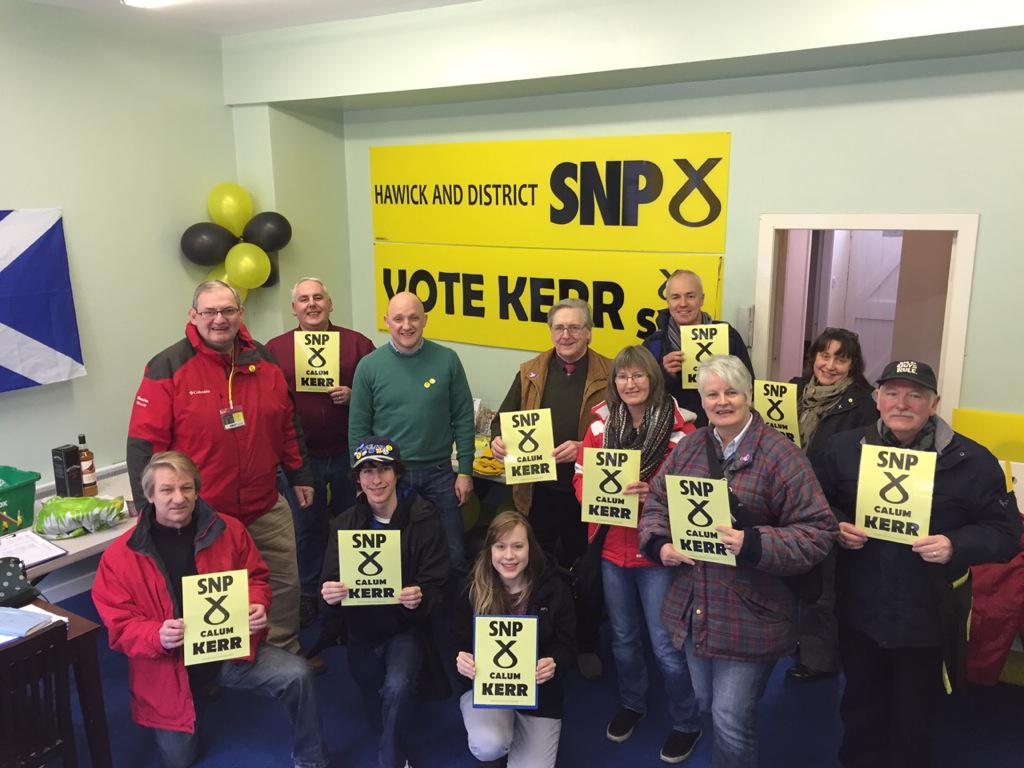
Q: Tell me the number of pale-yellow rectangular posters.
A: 10